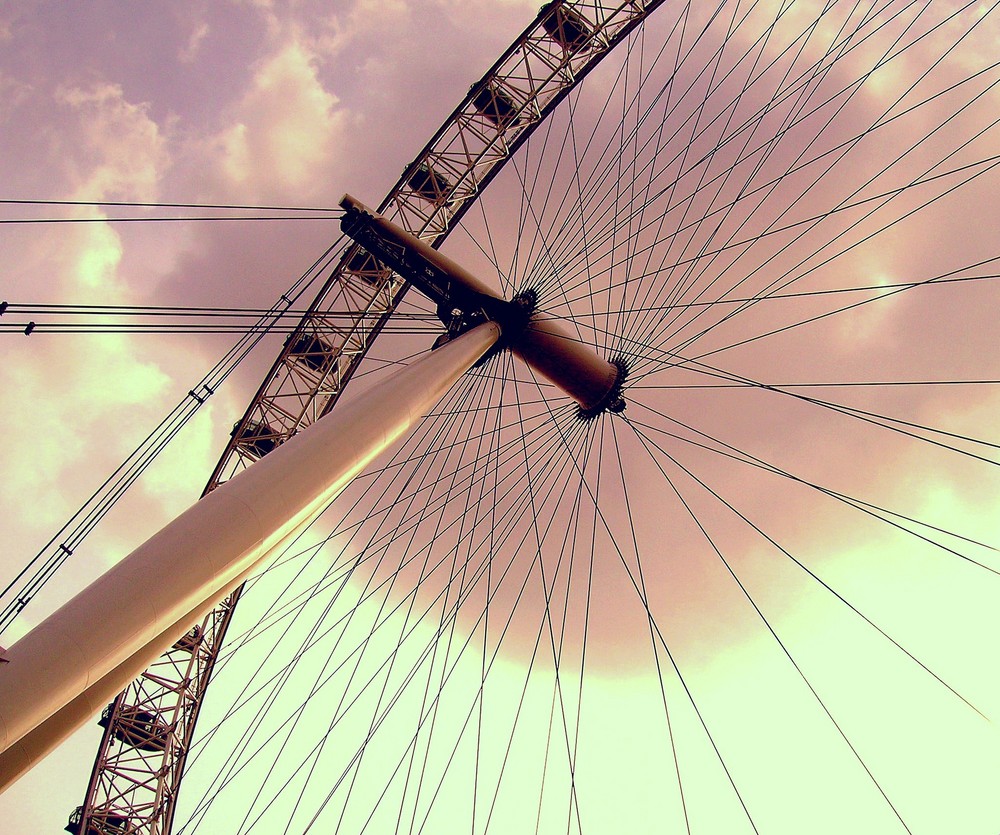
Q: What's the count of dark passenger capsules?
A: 9